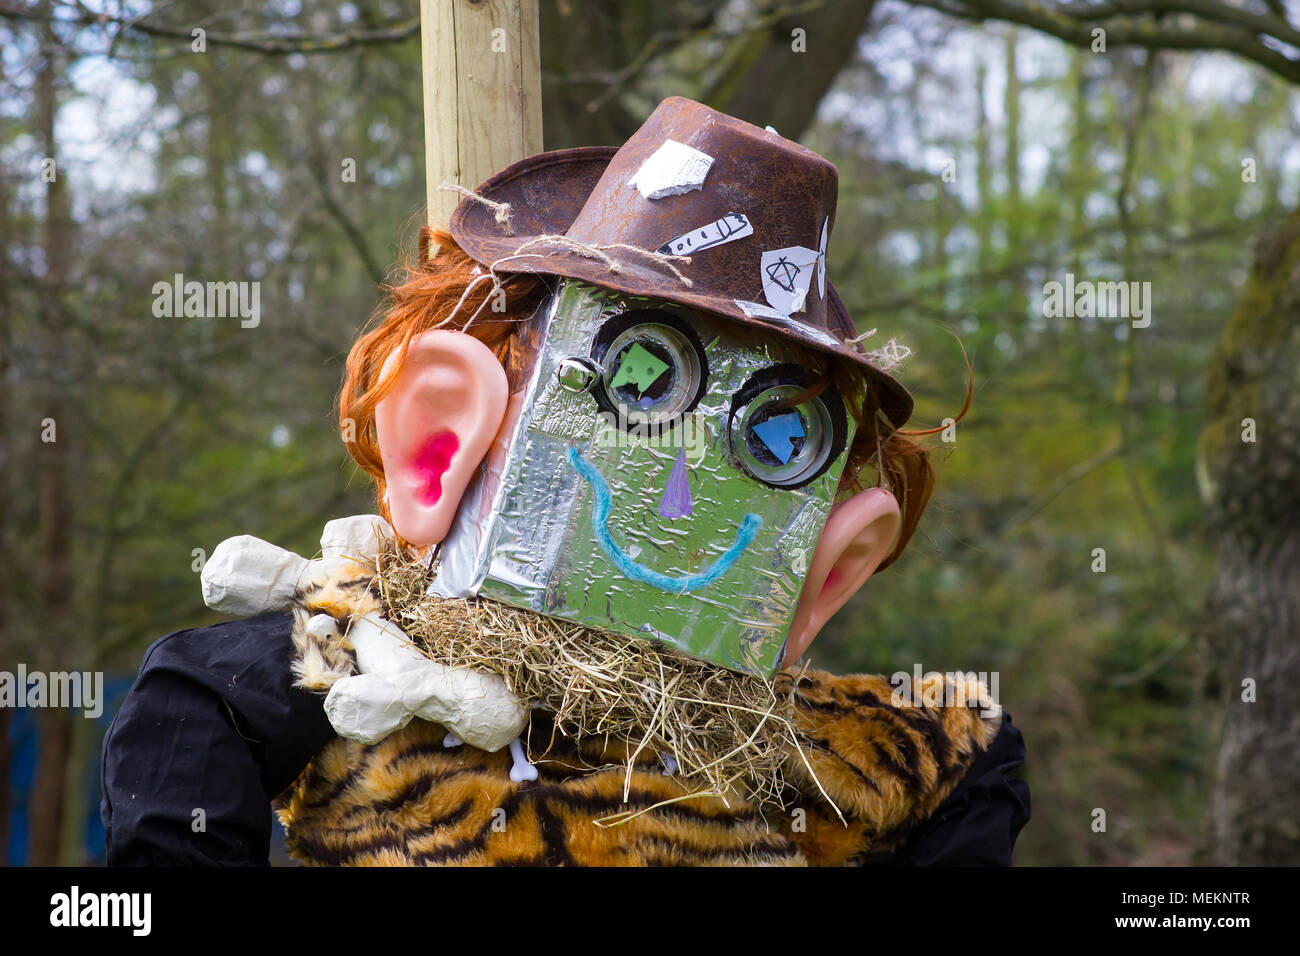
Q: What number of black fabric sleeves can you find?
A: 2